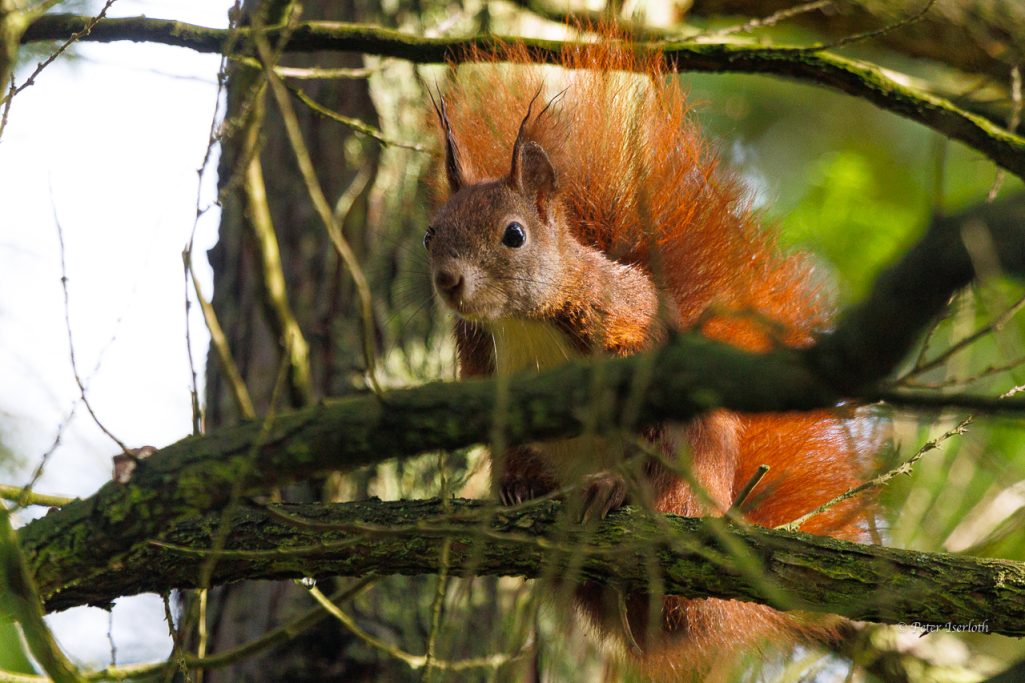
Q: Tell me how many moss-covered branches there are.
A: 3